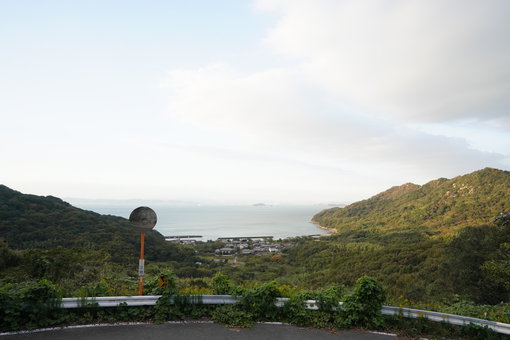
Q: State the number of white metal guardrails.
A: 1